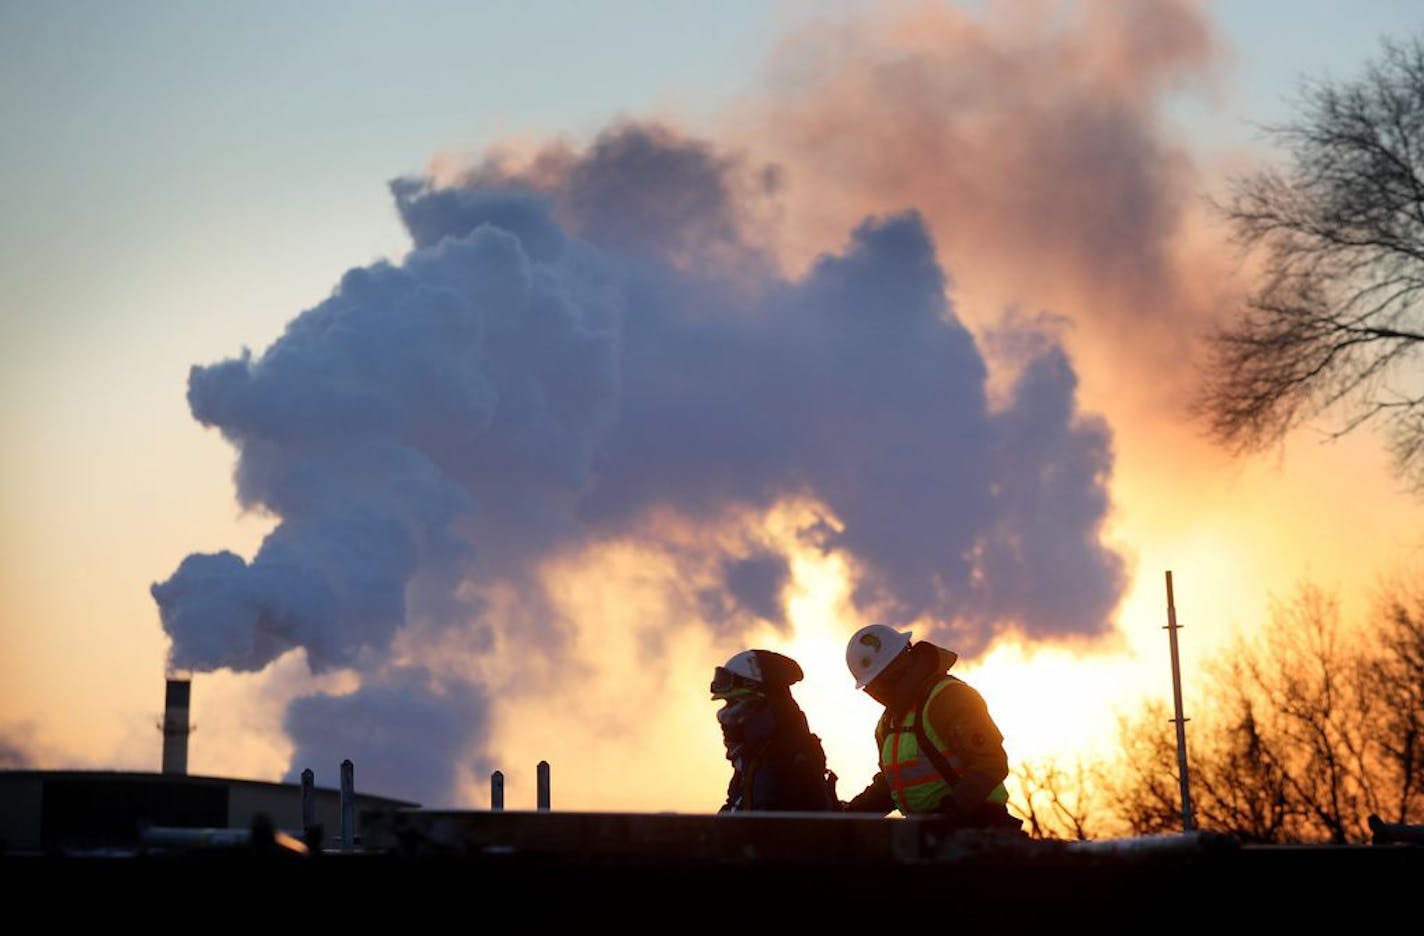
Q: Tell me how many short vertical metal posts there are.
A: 4